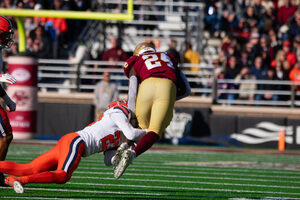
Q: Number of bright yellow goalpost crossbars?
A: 1